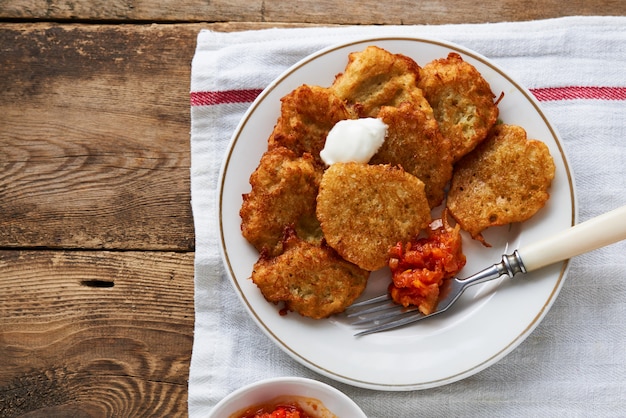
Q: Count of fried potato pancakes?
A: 8